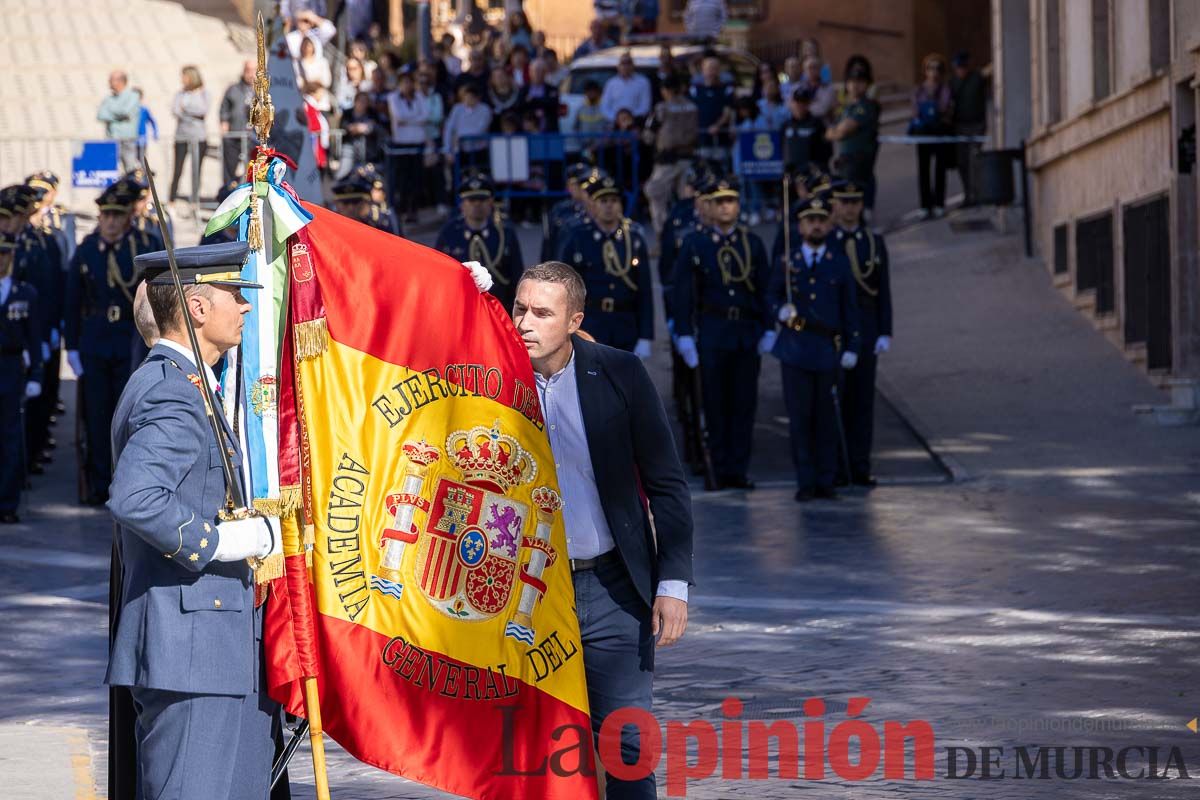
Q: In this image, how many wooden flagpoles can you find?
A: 1